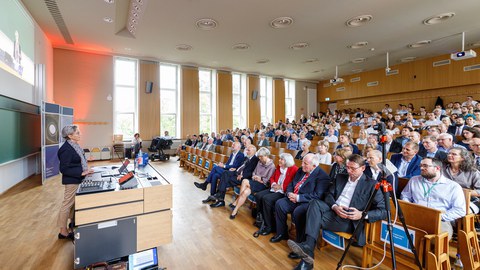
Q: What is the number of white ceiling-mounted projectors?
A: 2